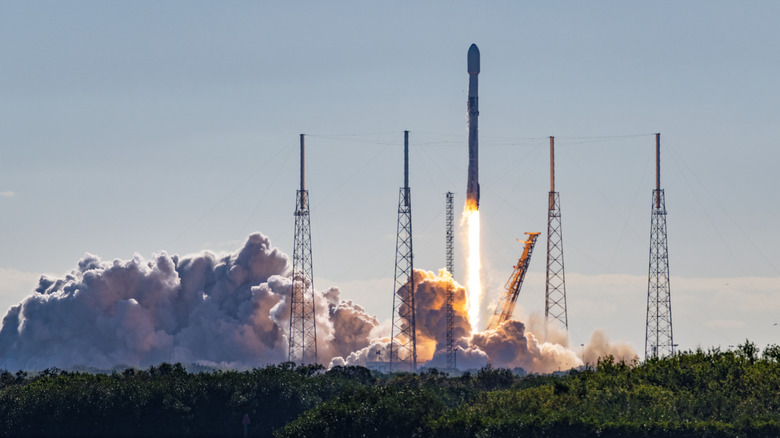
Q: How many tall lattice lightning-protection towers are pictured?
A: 4